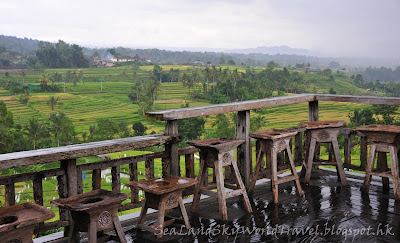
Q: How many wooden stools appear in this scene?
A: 7